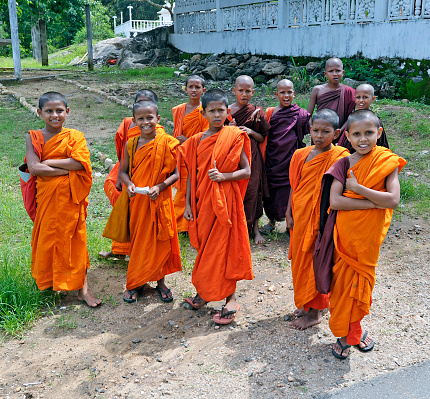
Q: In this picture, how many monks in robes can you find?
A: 11